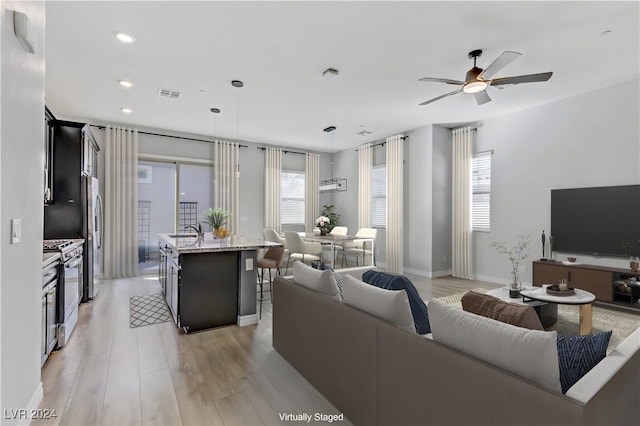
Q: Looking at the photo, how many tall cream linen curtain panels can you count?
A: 7